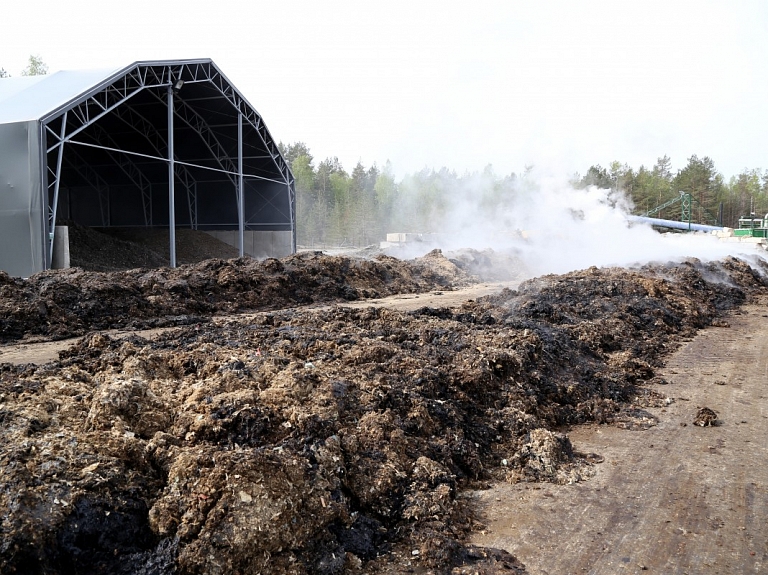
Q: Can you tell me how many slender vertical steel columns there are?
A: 2